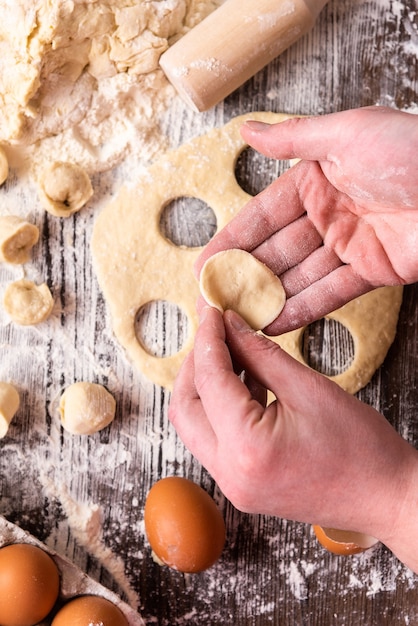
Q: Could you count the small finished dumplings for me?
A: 6